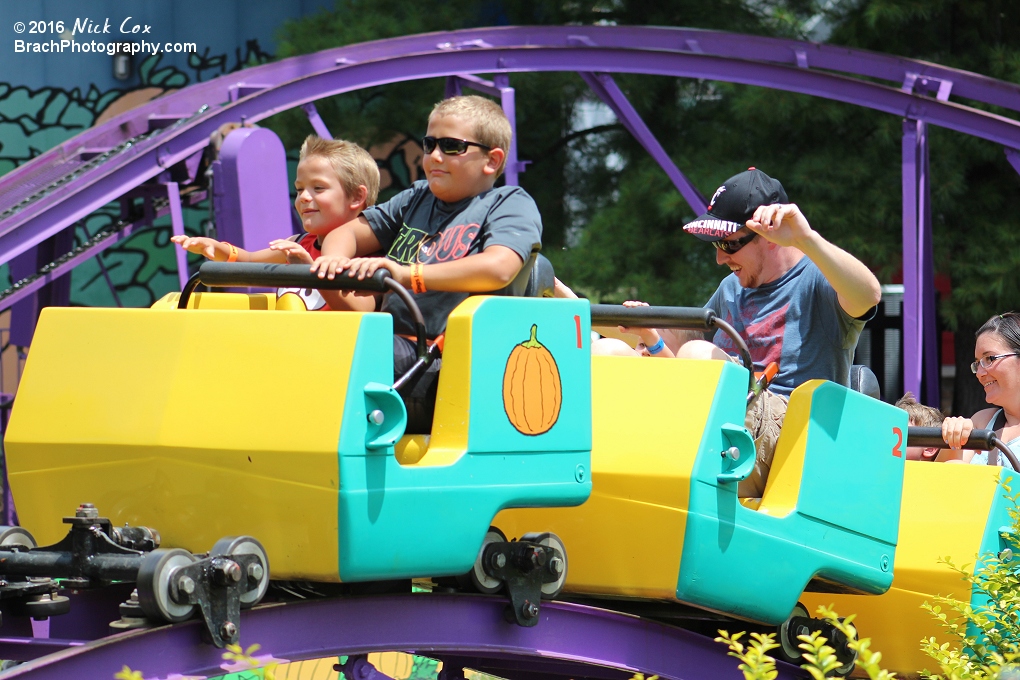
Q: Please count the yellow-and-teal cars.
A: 3